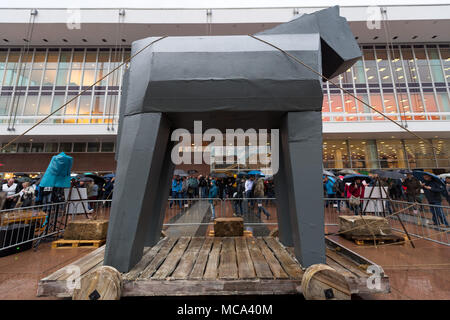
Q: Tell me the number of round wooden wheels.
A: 2